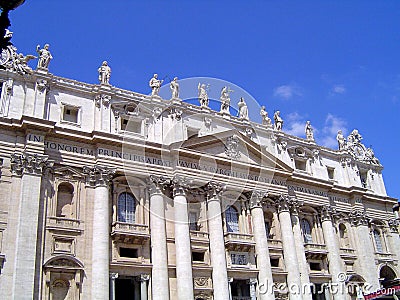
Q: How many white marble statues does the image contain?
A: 11